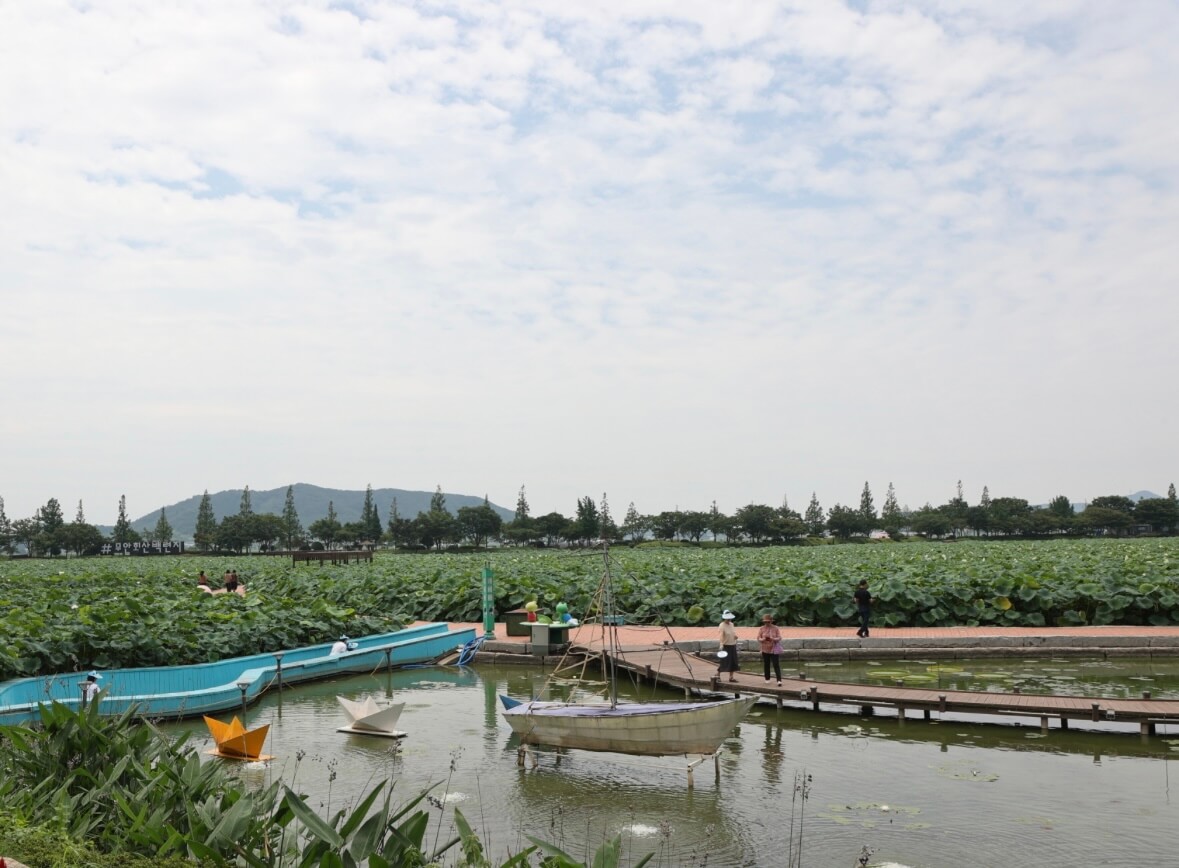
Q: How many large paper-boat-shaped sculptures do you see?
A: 2